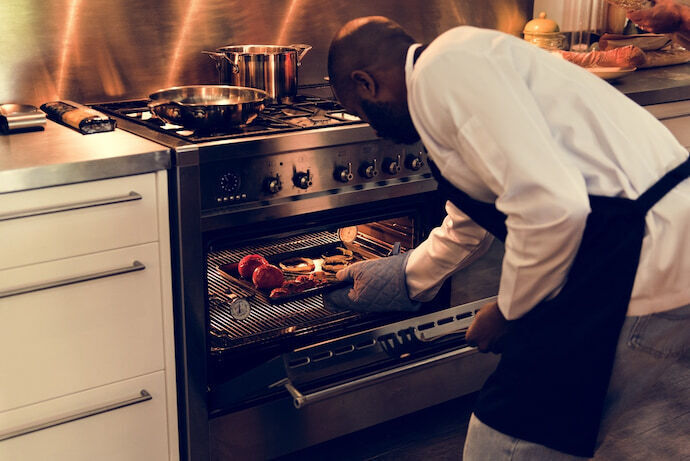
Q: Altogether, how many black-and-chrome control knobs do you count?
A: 6